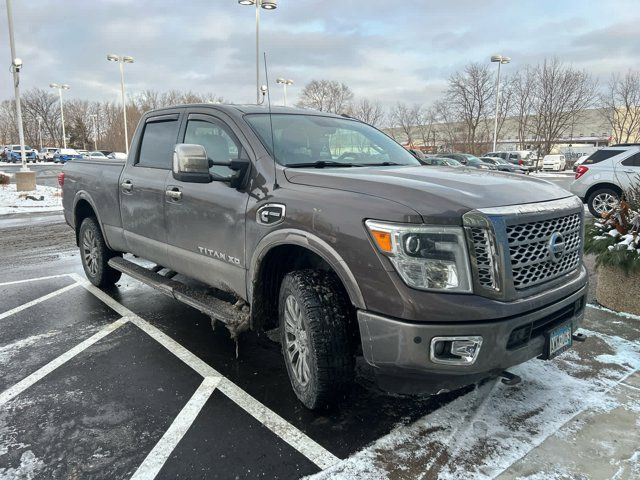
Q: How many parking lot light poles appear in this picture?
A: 8